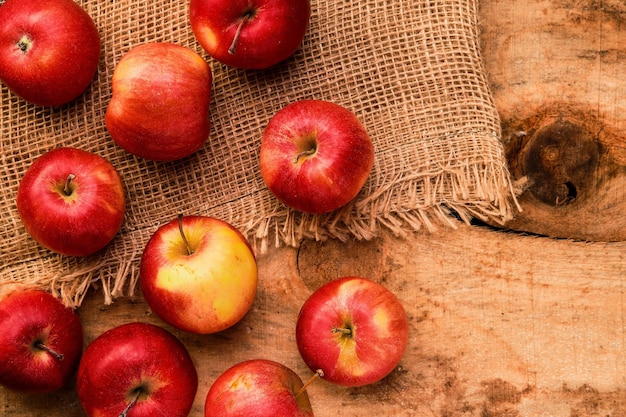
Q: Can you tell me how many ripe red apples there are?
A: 10